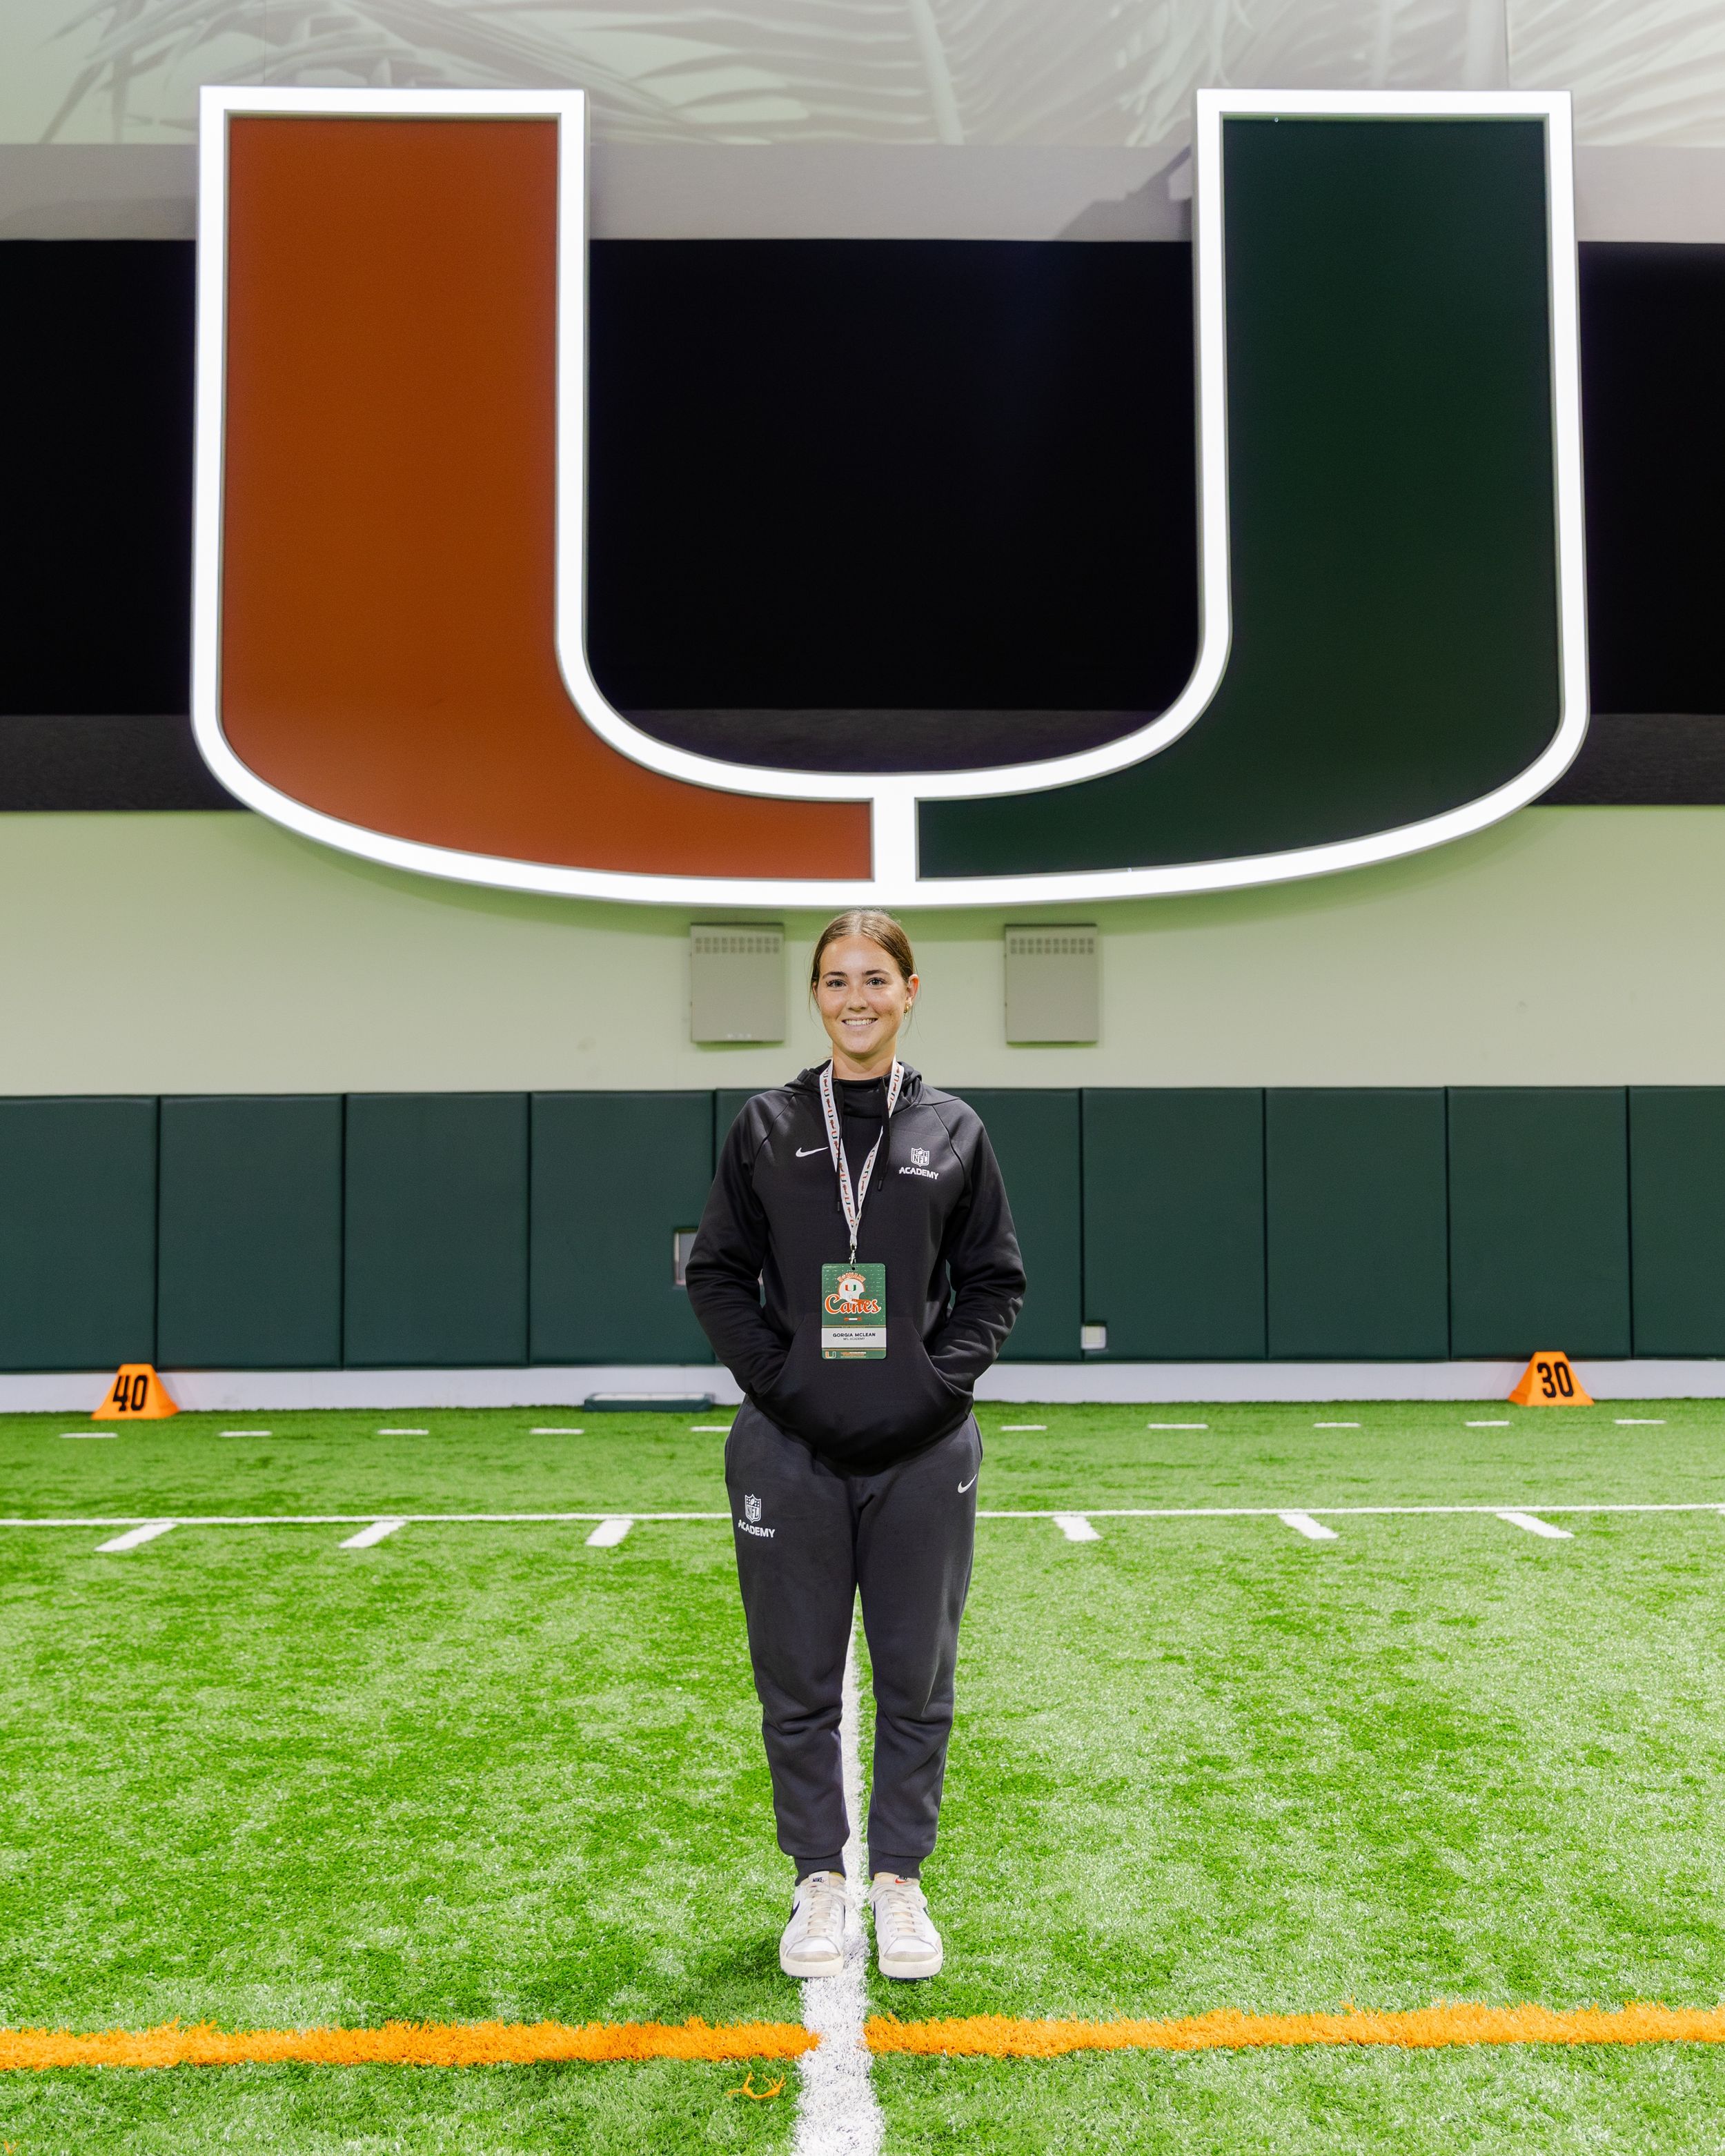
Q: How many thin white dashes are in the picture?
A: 10